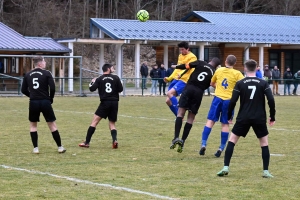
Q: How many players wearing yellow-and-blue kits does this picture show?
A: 2